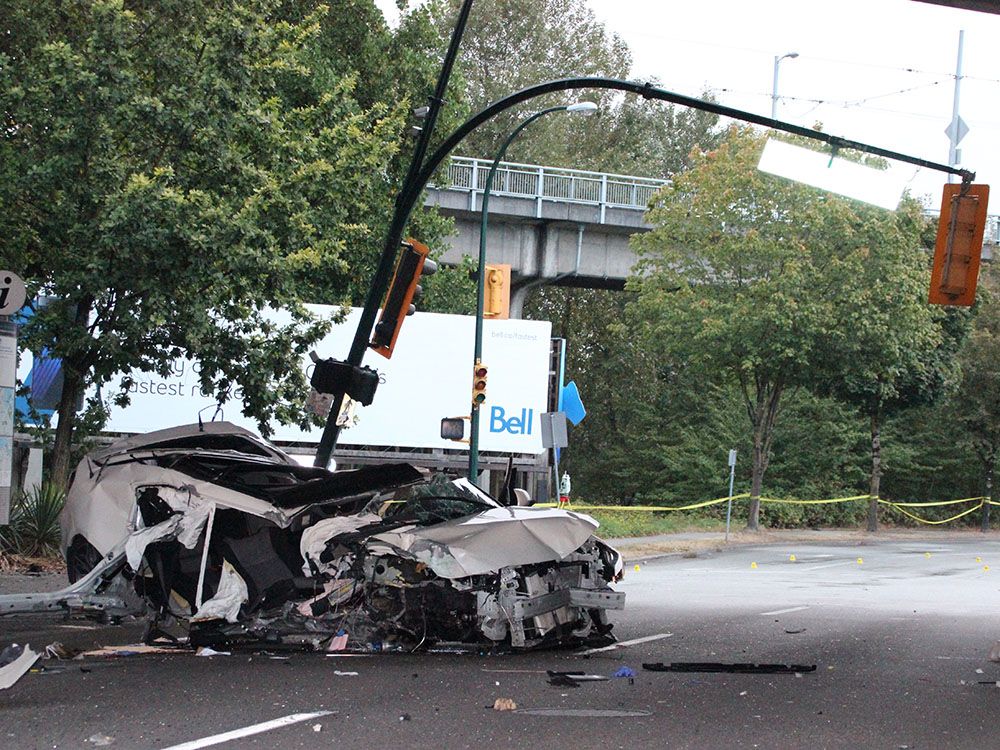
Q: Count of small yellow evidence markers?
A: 7